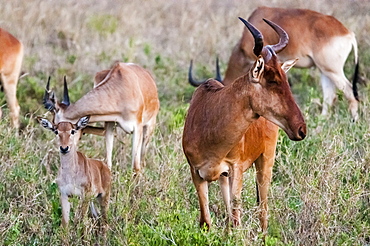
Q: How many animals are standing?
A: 5